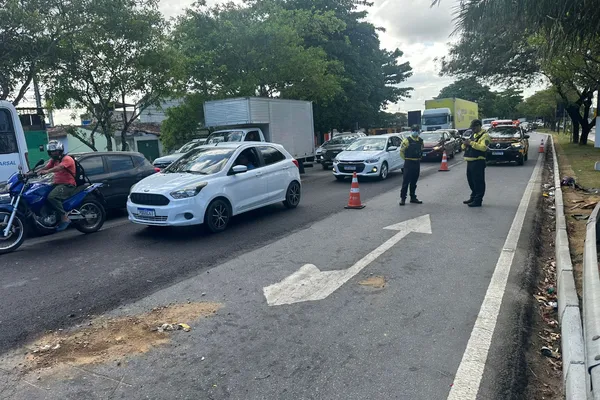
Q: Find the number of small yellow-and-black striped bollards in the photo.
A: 0